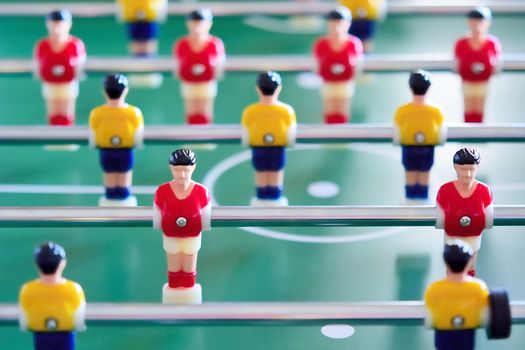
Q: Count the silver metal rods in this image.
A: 5